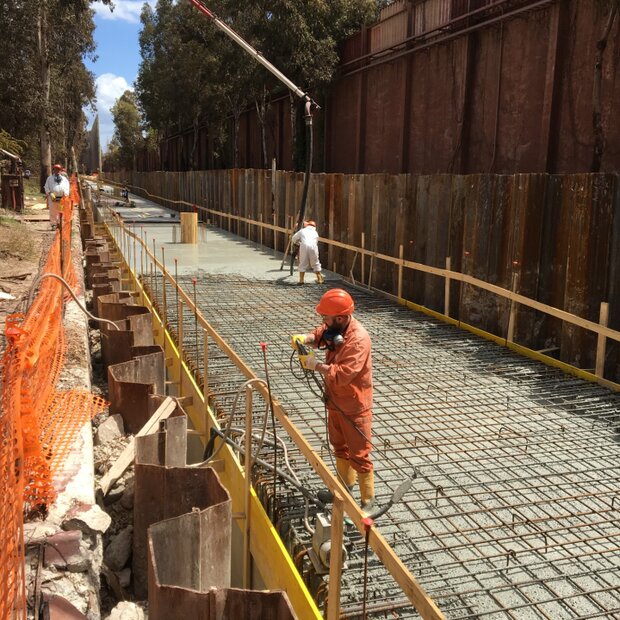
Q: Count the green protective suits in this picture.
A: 0